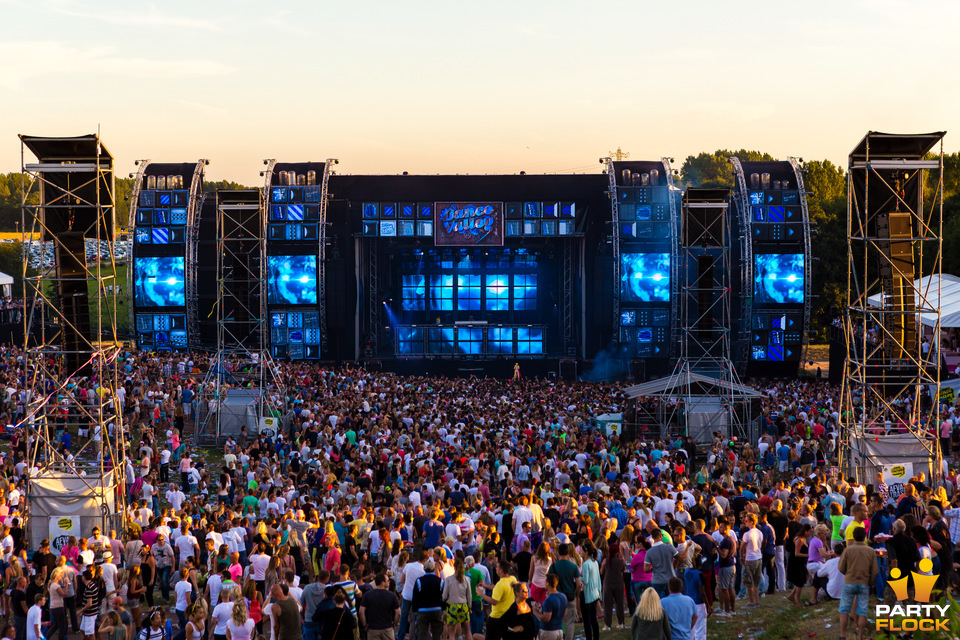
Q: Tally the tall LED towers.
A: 4